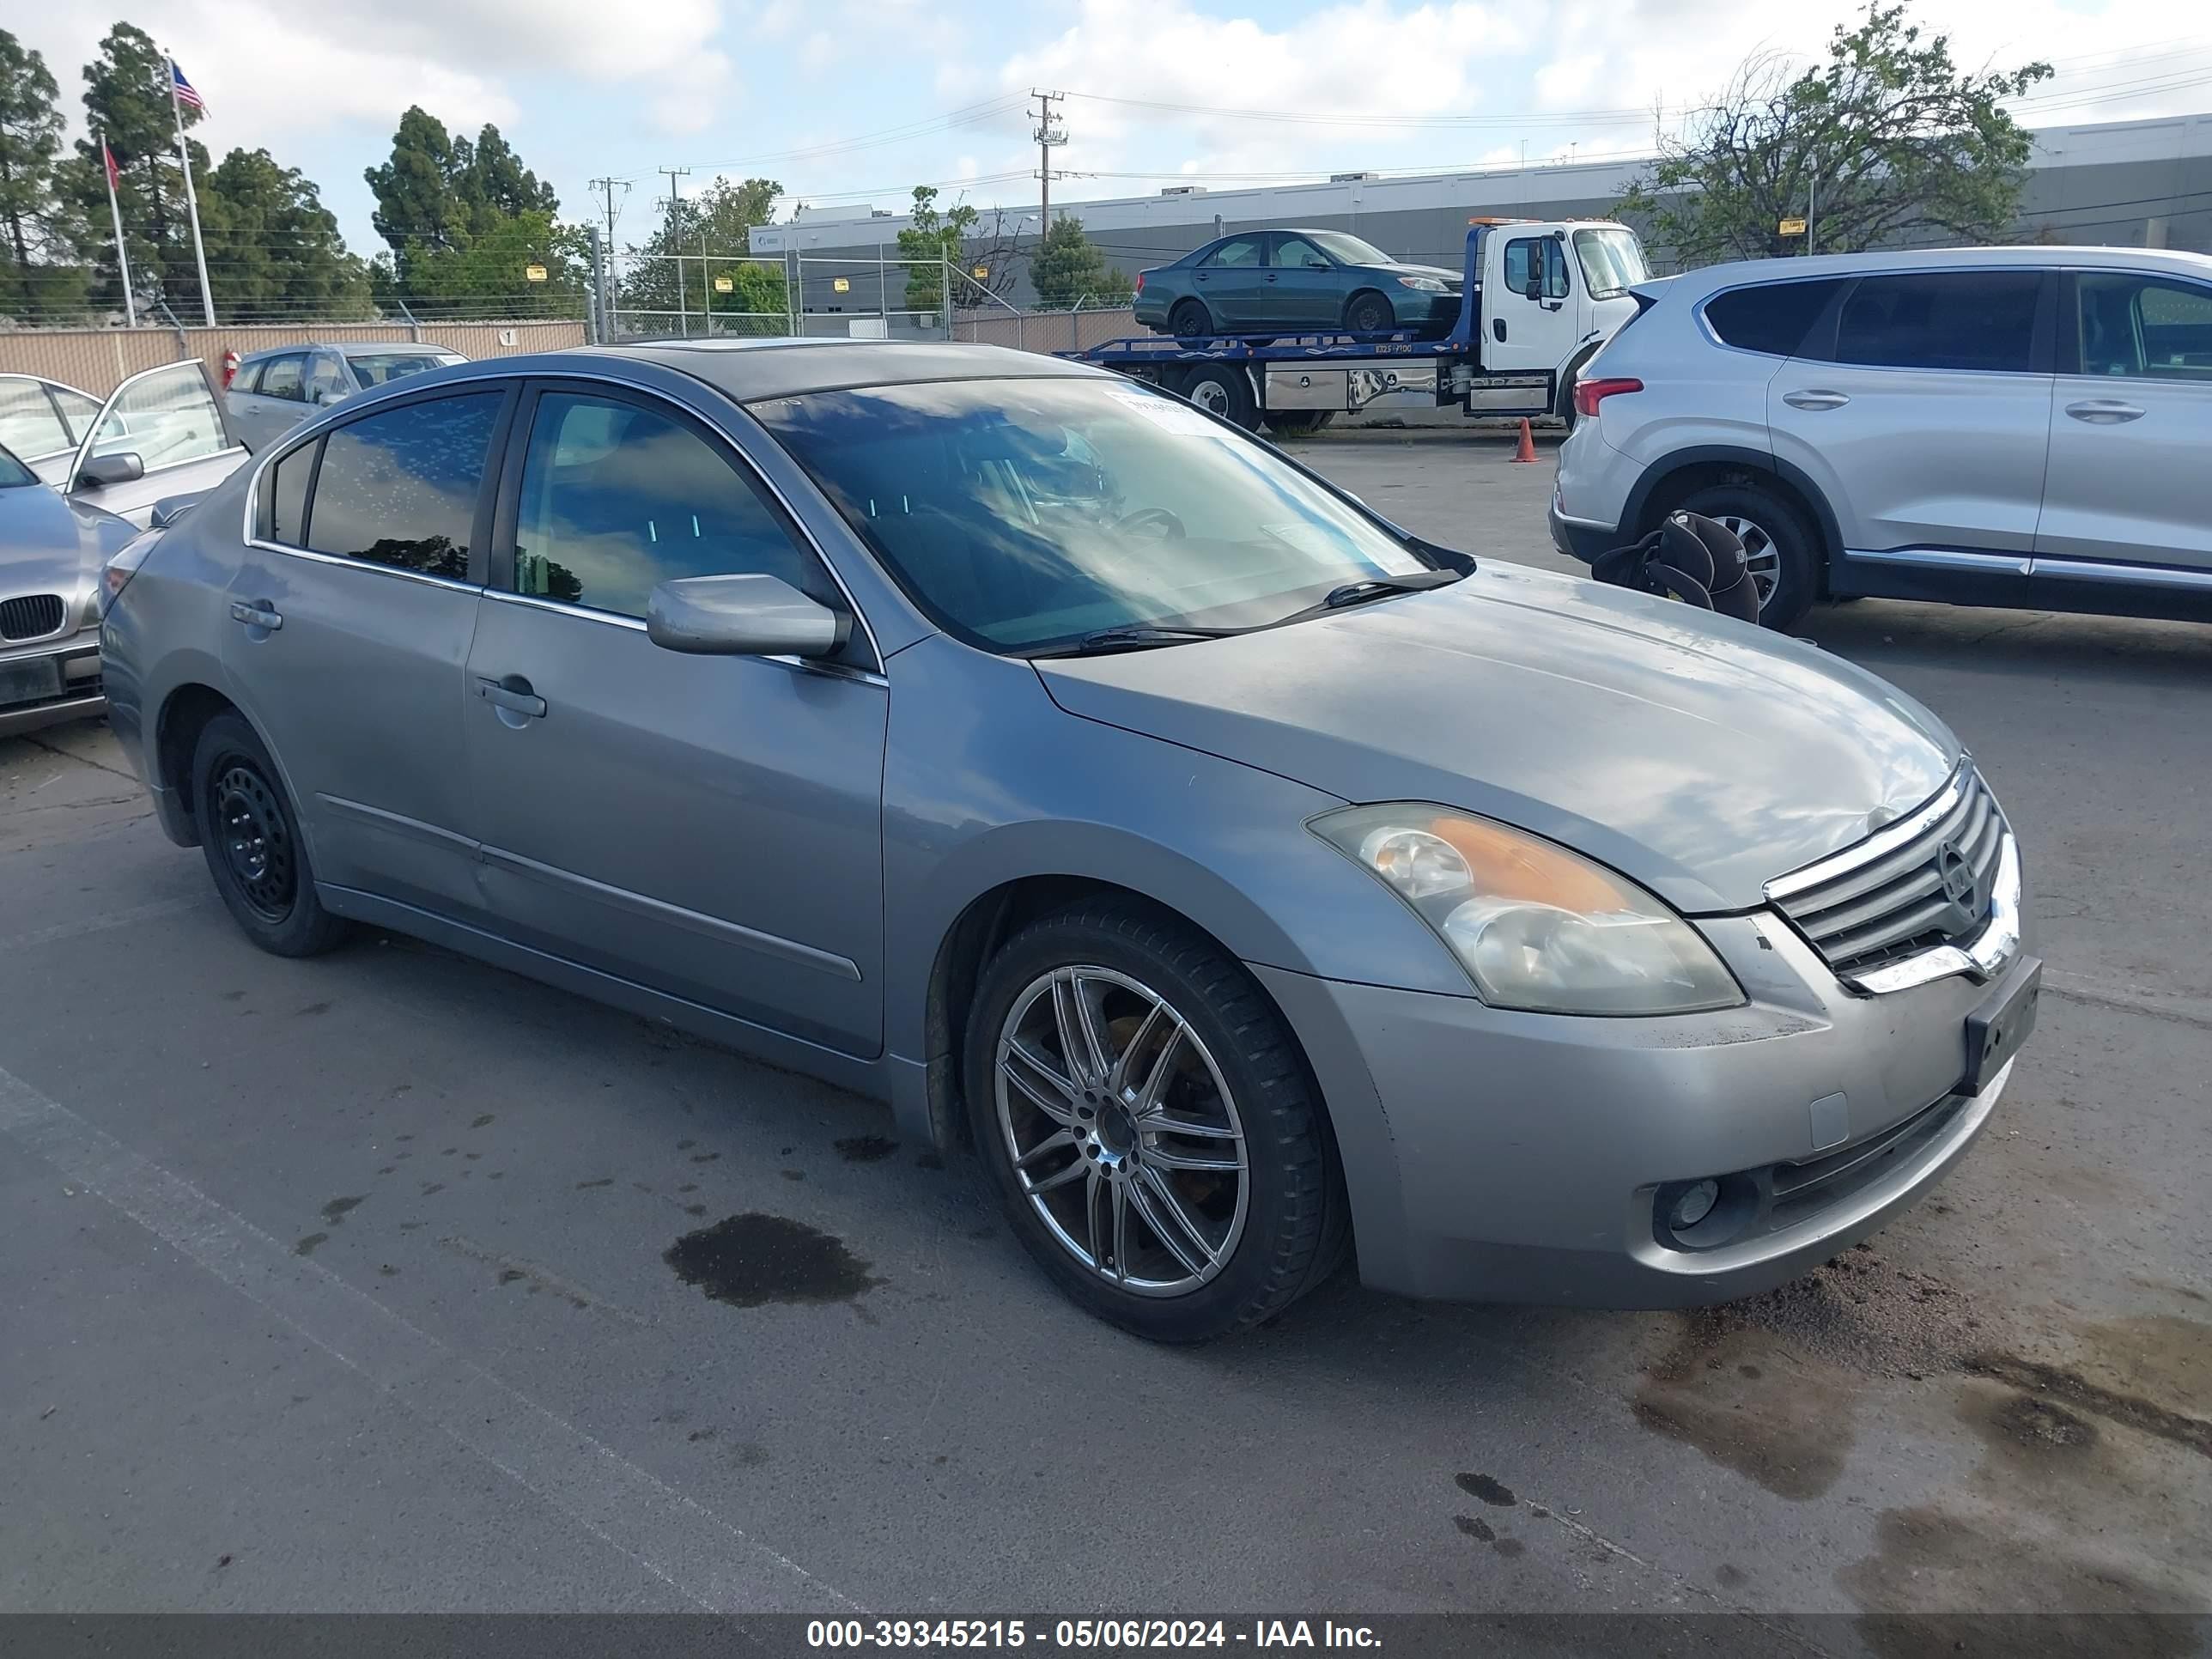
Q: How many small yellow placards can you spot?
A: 5